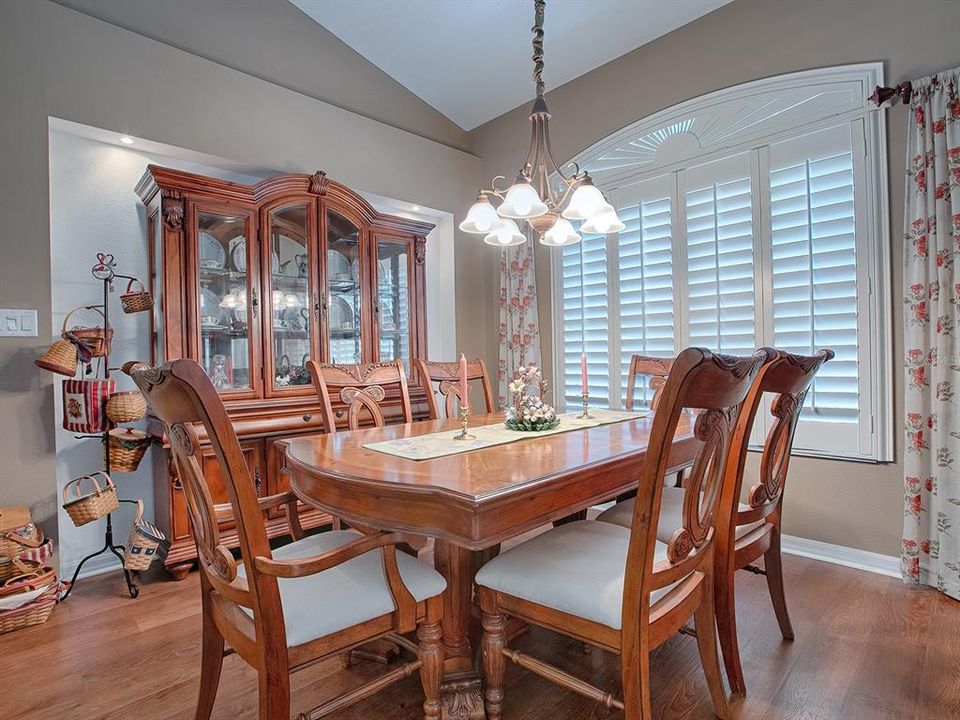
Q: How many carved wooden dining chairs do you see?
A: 6